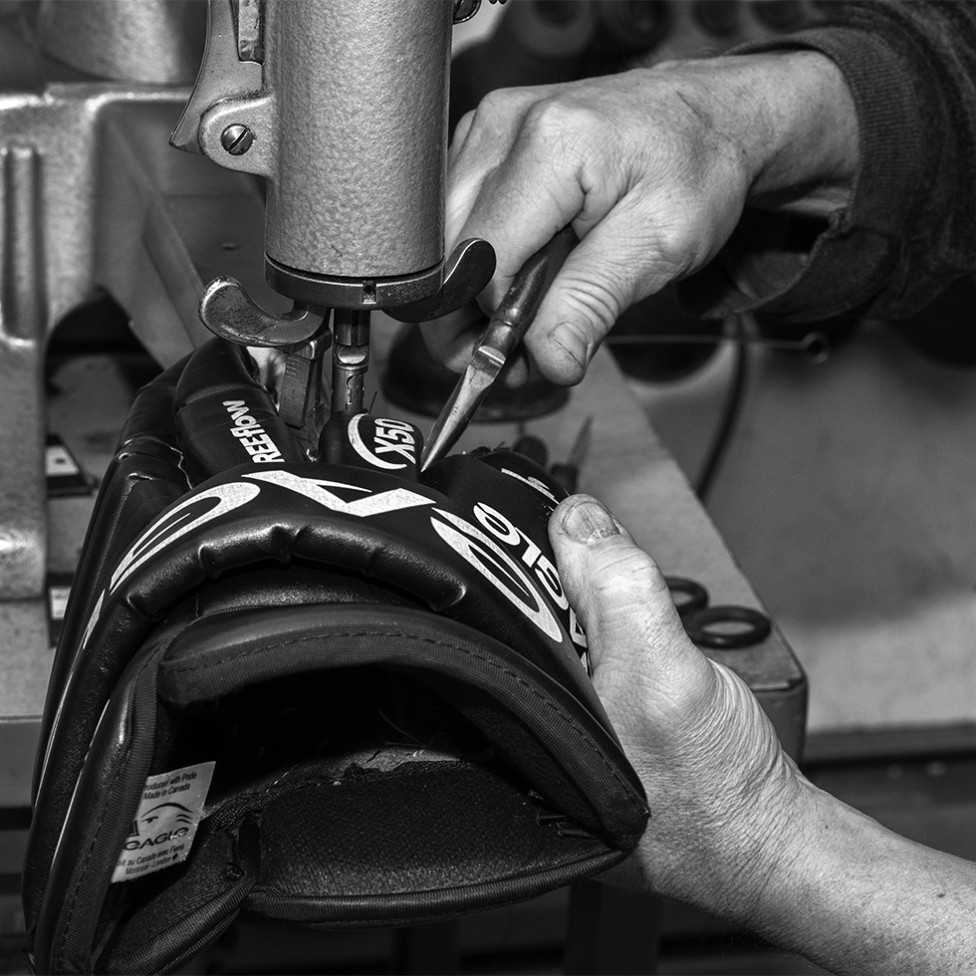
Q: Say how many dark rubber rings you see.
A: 2